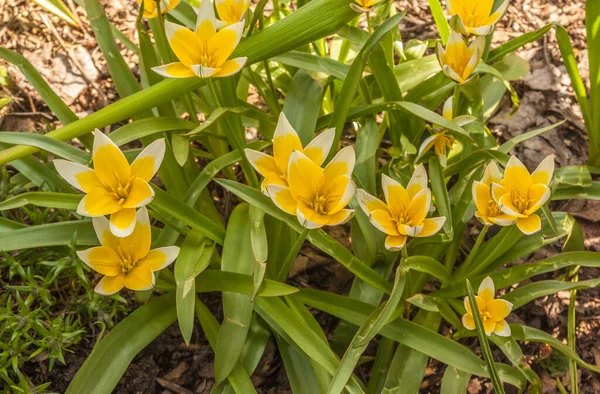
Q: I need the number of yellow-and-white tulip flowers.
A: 15